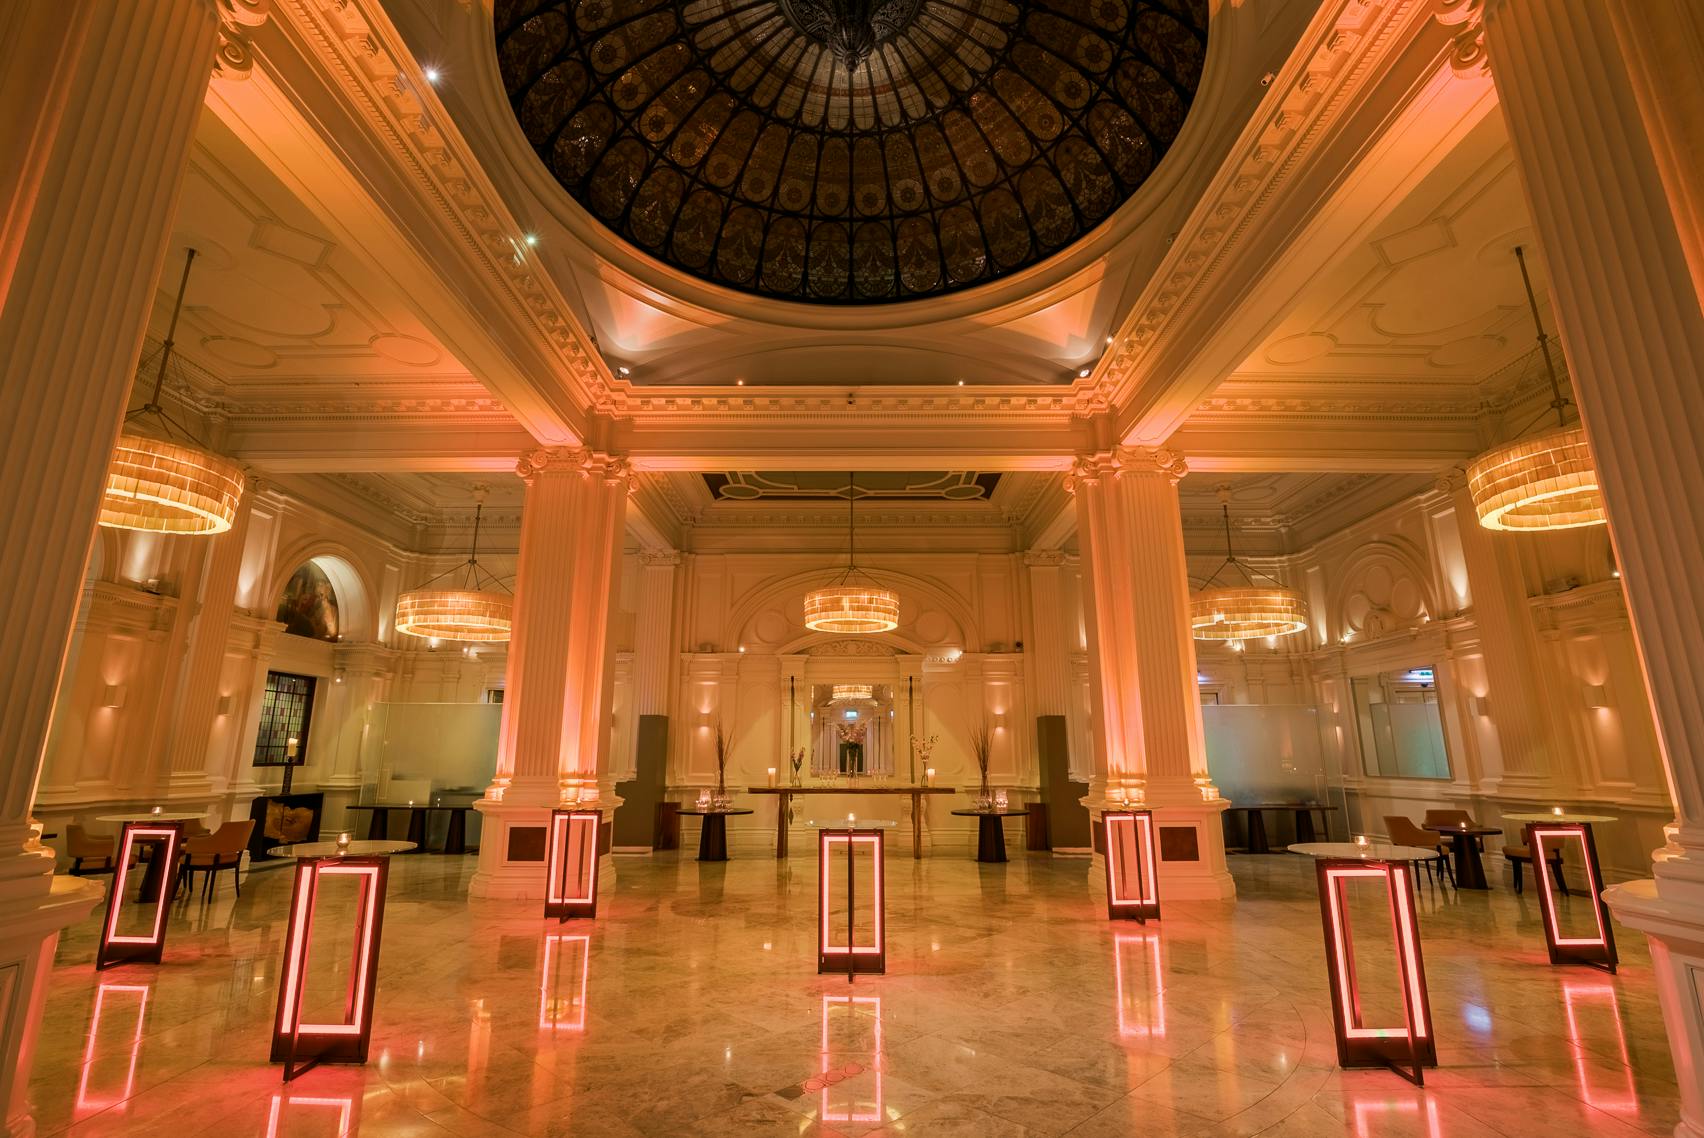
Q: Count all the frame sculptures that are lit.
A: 7